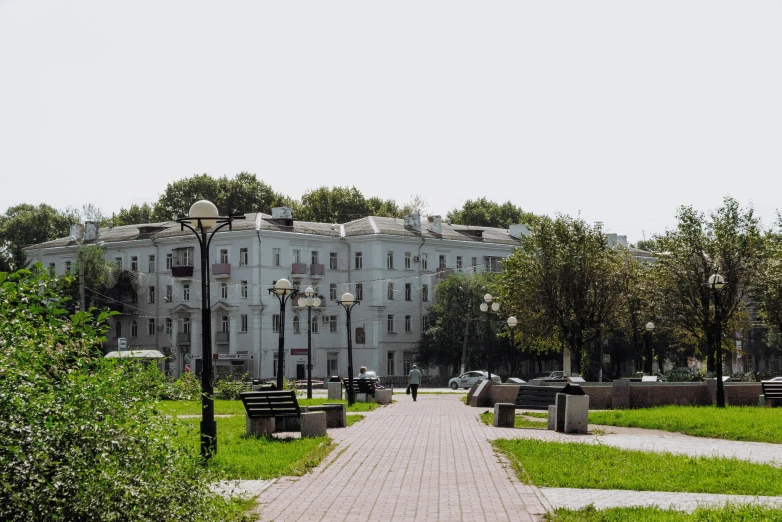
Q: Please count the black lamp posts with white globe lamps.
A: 8